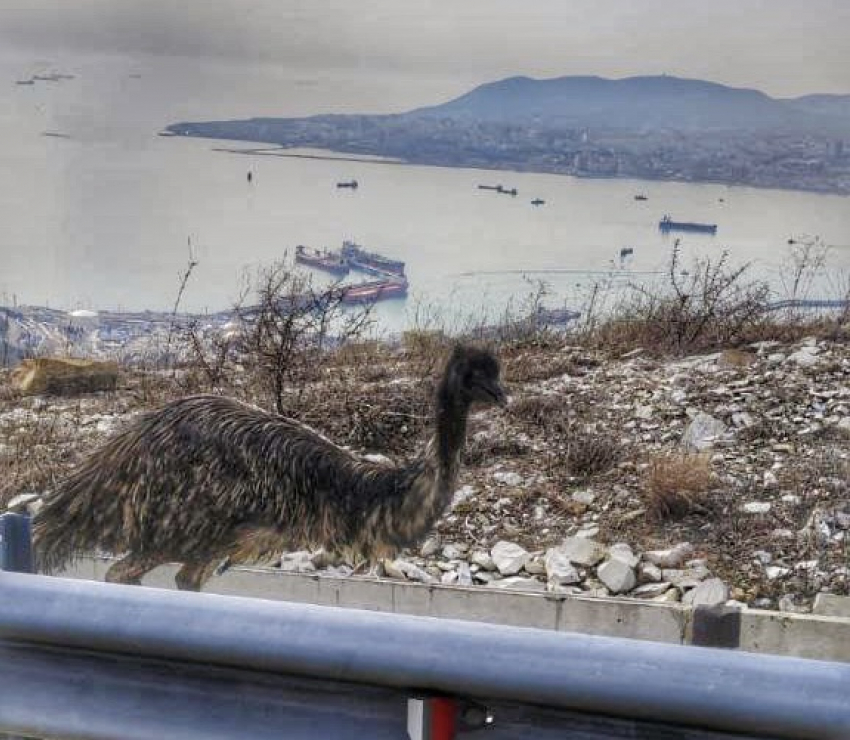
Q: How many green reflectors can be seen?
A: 0